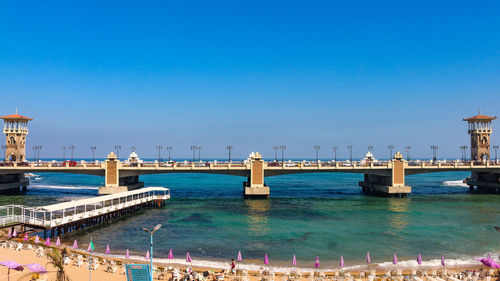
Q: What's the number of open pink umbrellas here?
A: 3